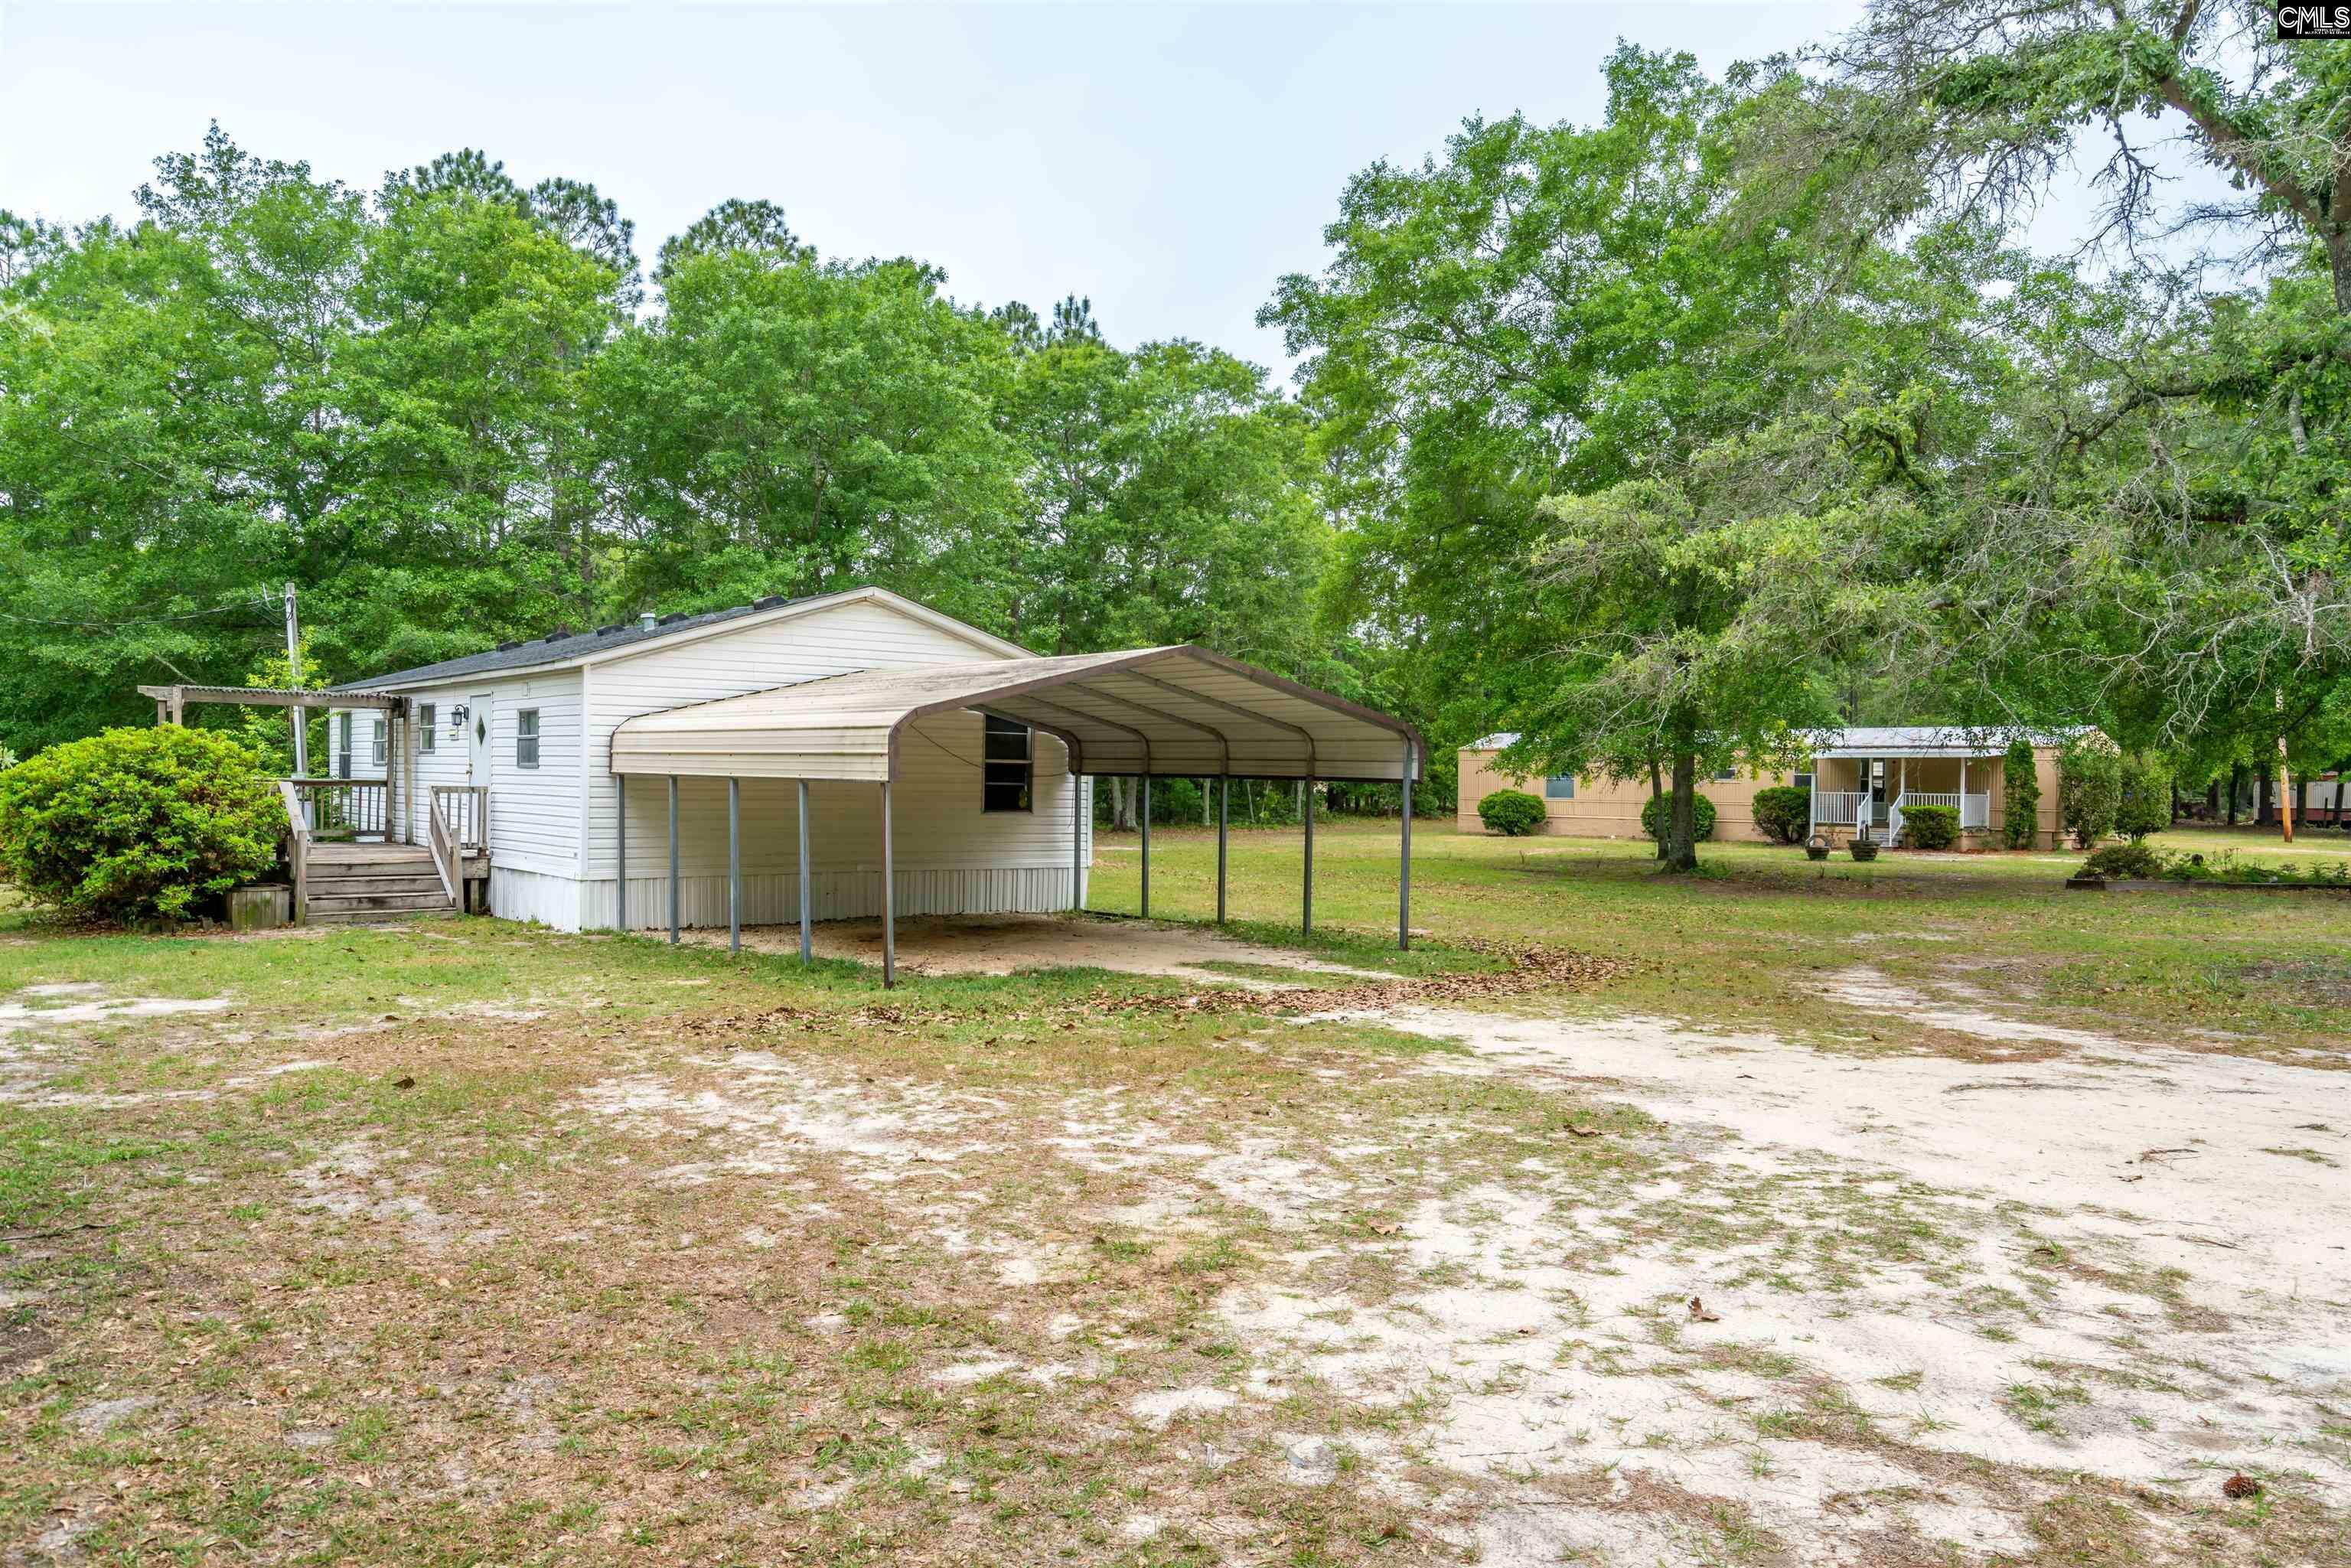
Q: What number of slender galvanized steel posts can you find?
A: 10